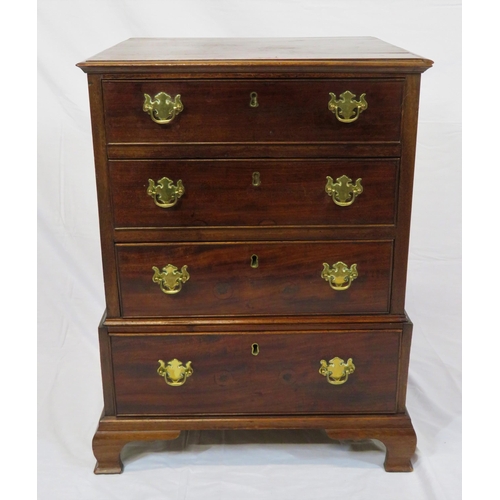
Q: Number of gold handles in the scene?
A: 8